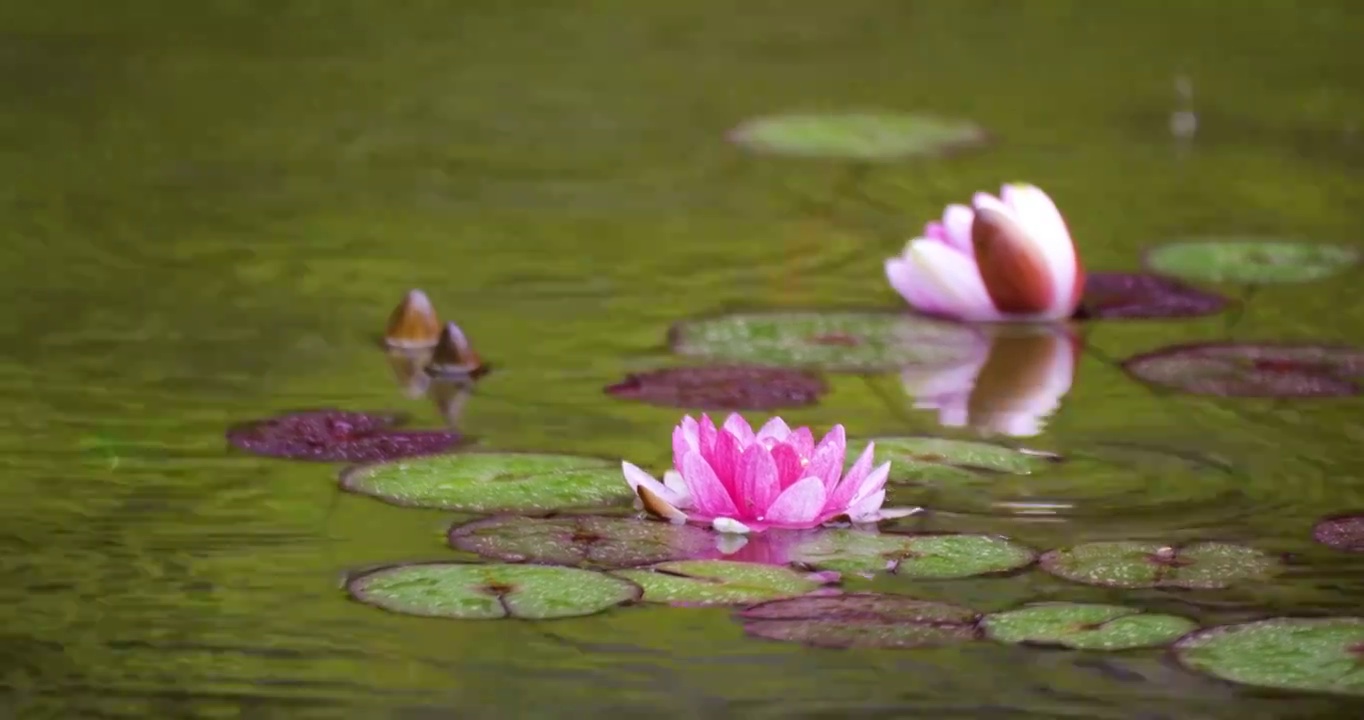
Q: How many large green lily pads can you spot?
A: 11